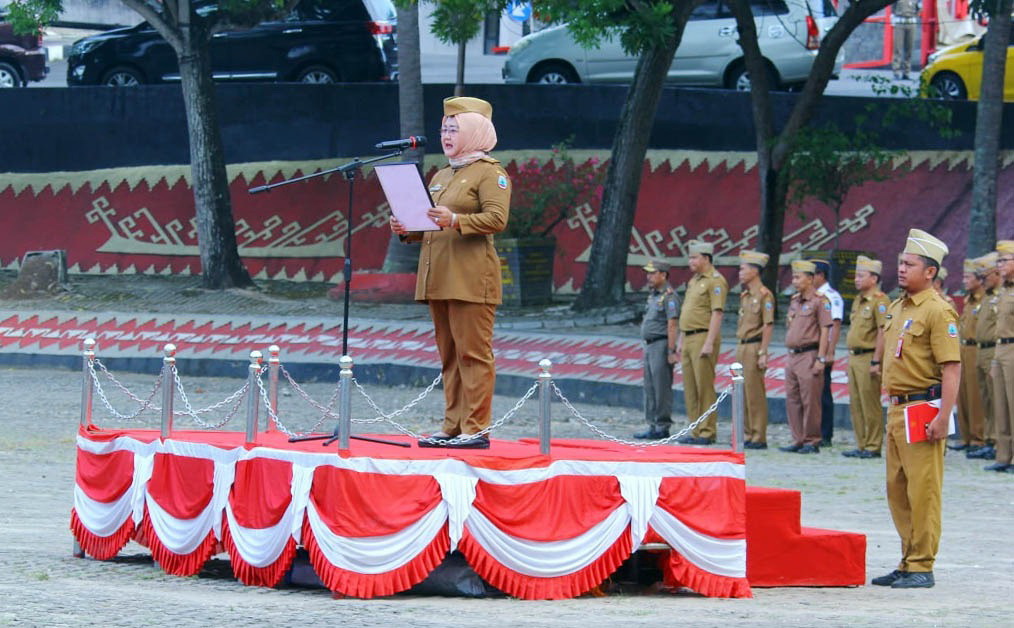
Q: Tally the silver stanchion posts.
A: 7